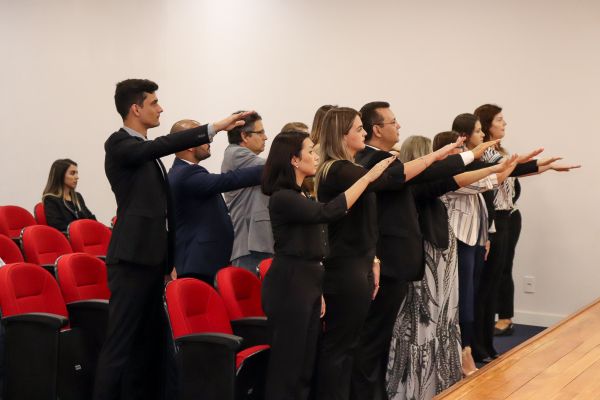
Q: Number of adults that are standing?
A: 12